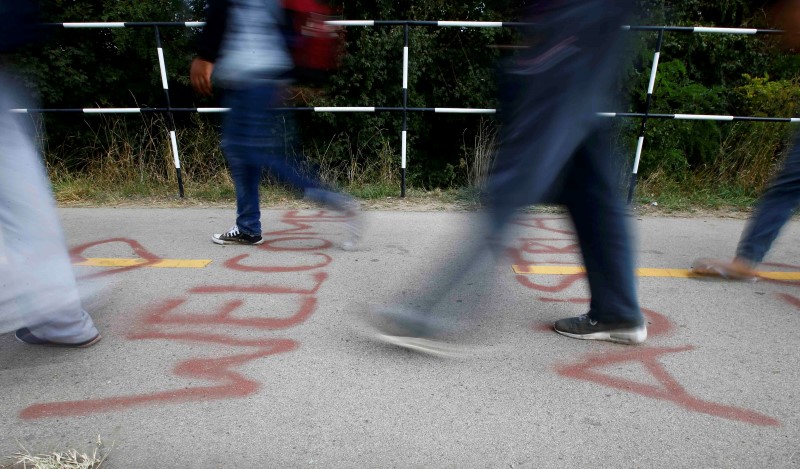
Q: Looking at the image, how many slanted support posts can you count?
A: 2